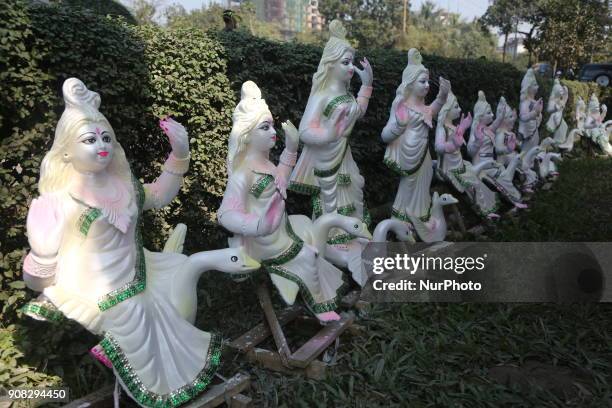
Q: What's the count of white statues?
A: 11